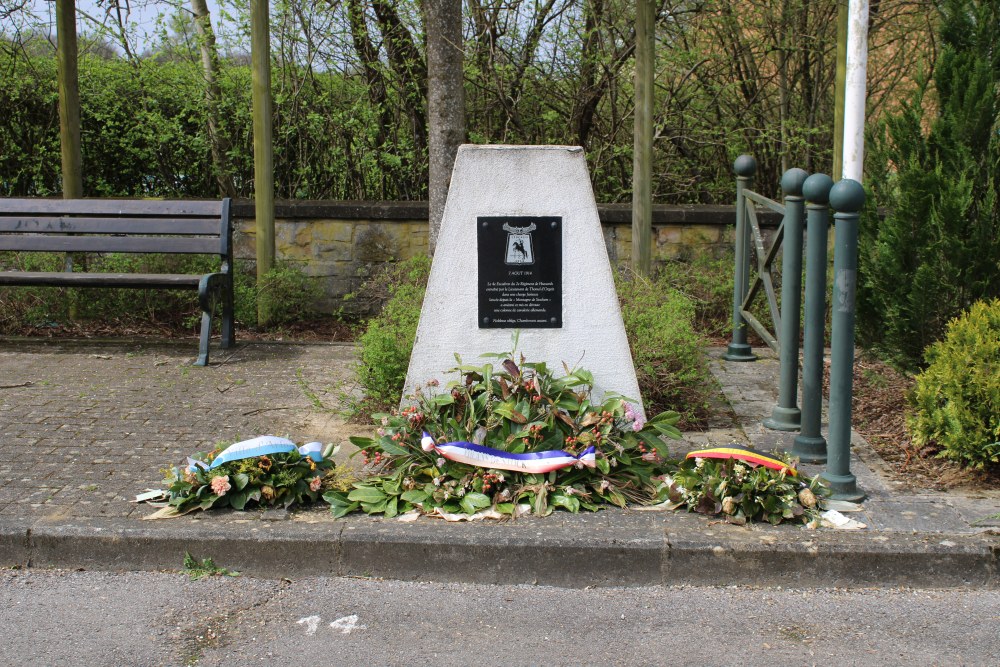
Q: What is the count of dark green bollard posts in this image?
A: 4